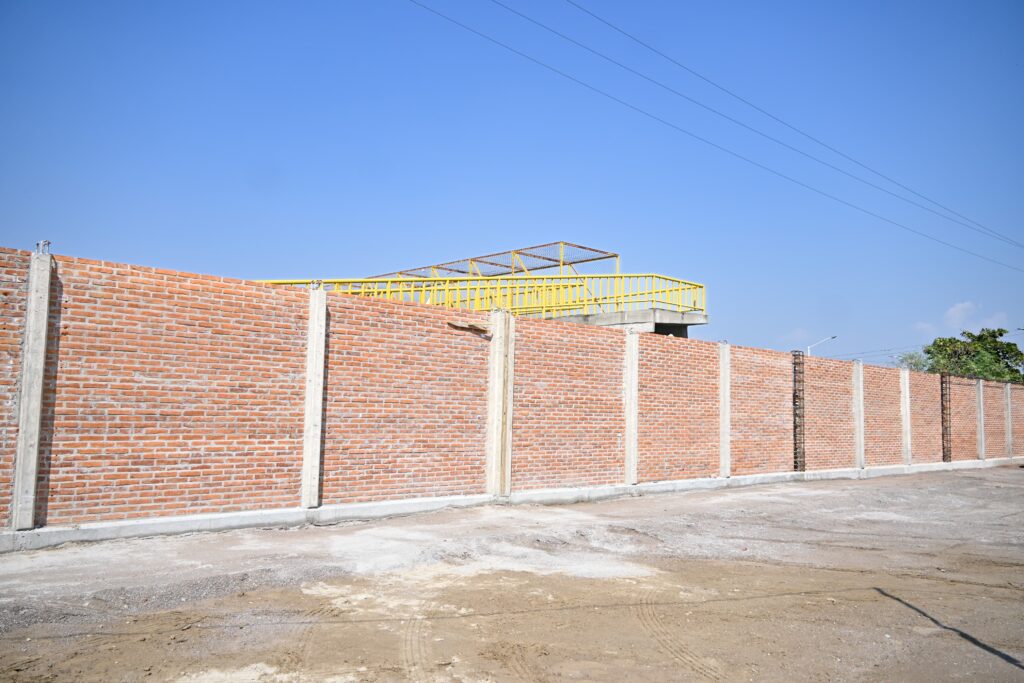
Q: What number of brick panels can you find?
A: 12